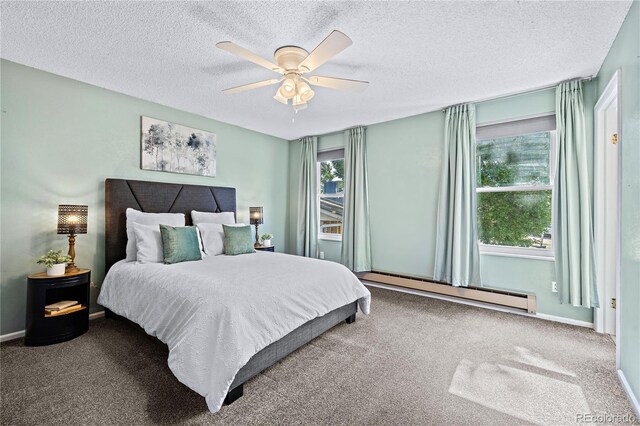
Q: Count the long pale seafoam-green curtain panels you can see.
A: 4